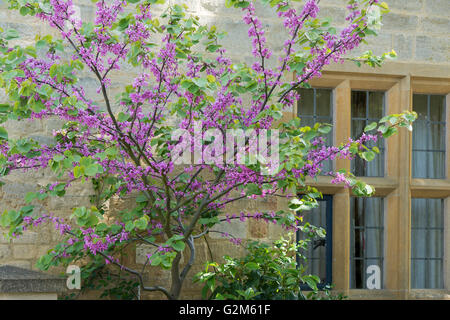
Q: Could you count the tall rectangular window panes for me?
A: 6